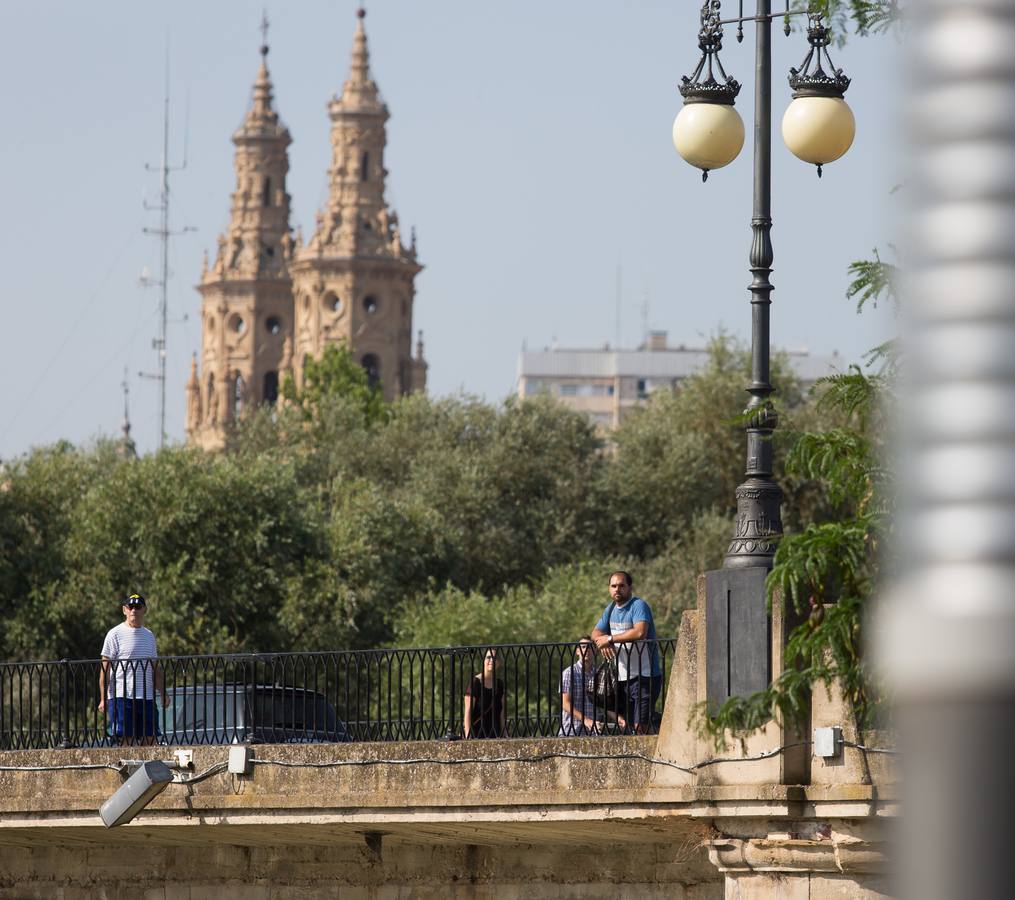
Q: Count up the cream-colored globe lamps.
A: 2